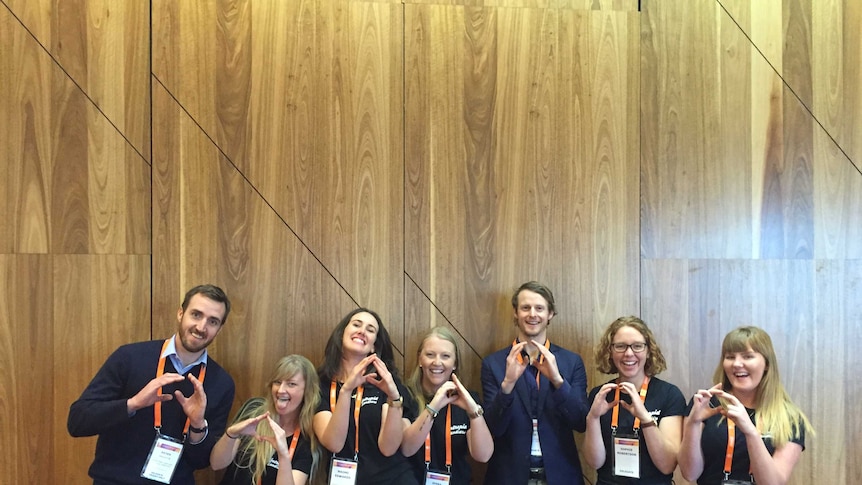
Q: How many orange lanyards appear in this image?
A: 7